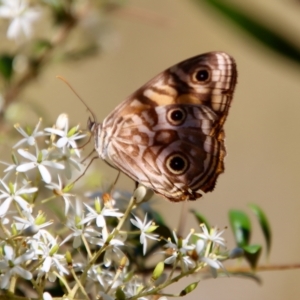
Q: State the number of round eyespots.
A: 3